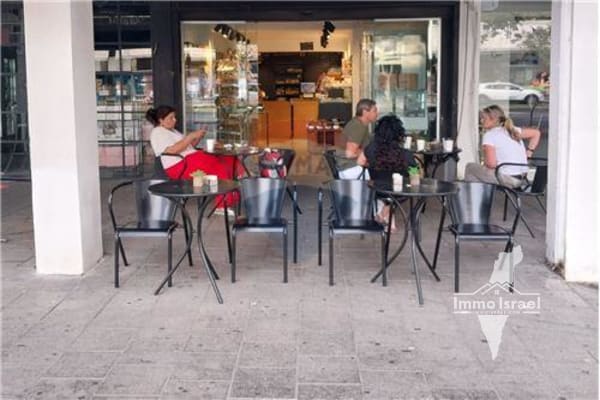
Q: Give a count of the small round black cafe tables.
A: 4